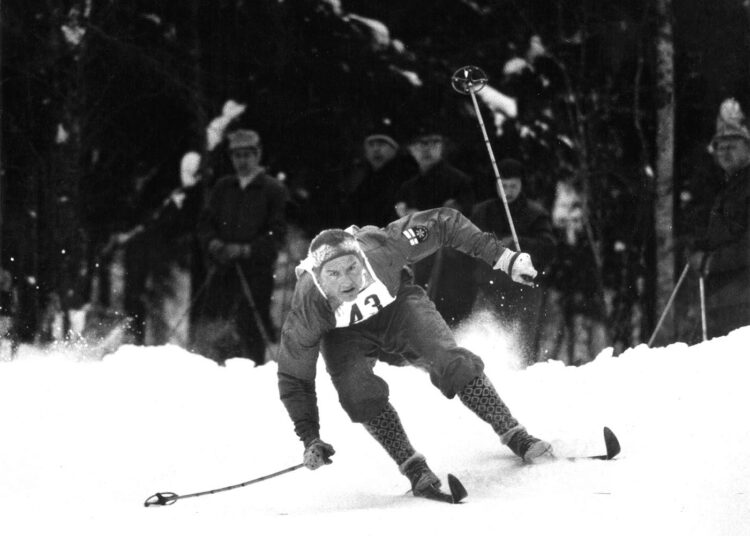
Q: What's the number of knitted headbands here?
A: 1